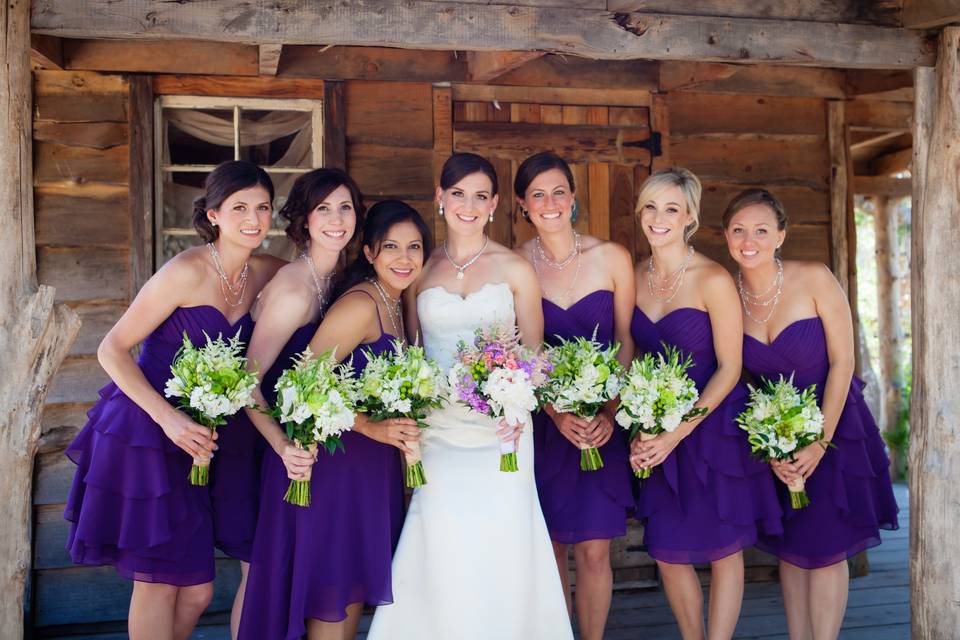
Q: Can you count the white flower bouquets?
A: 6